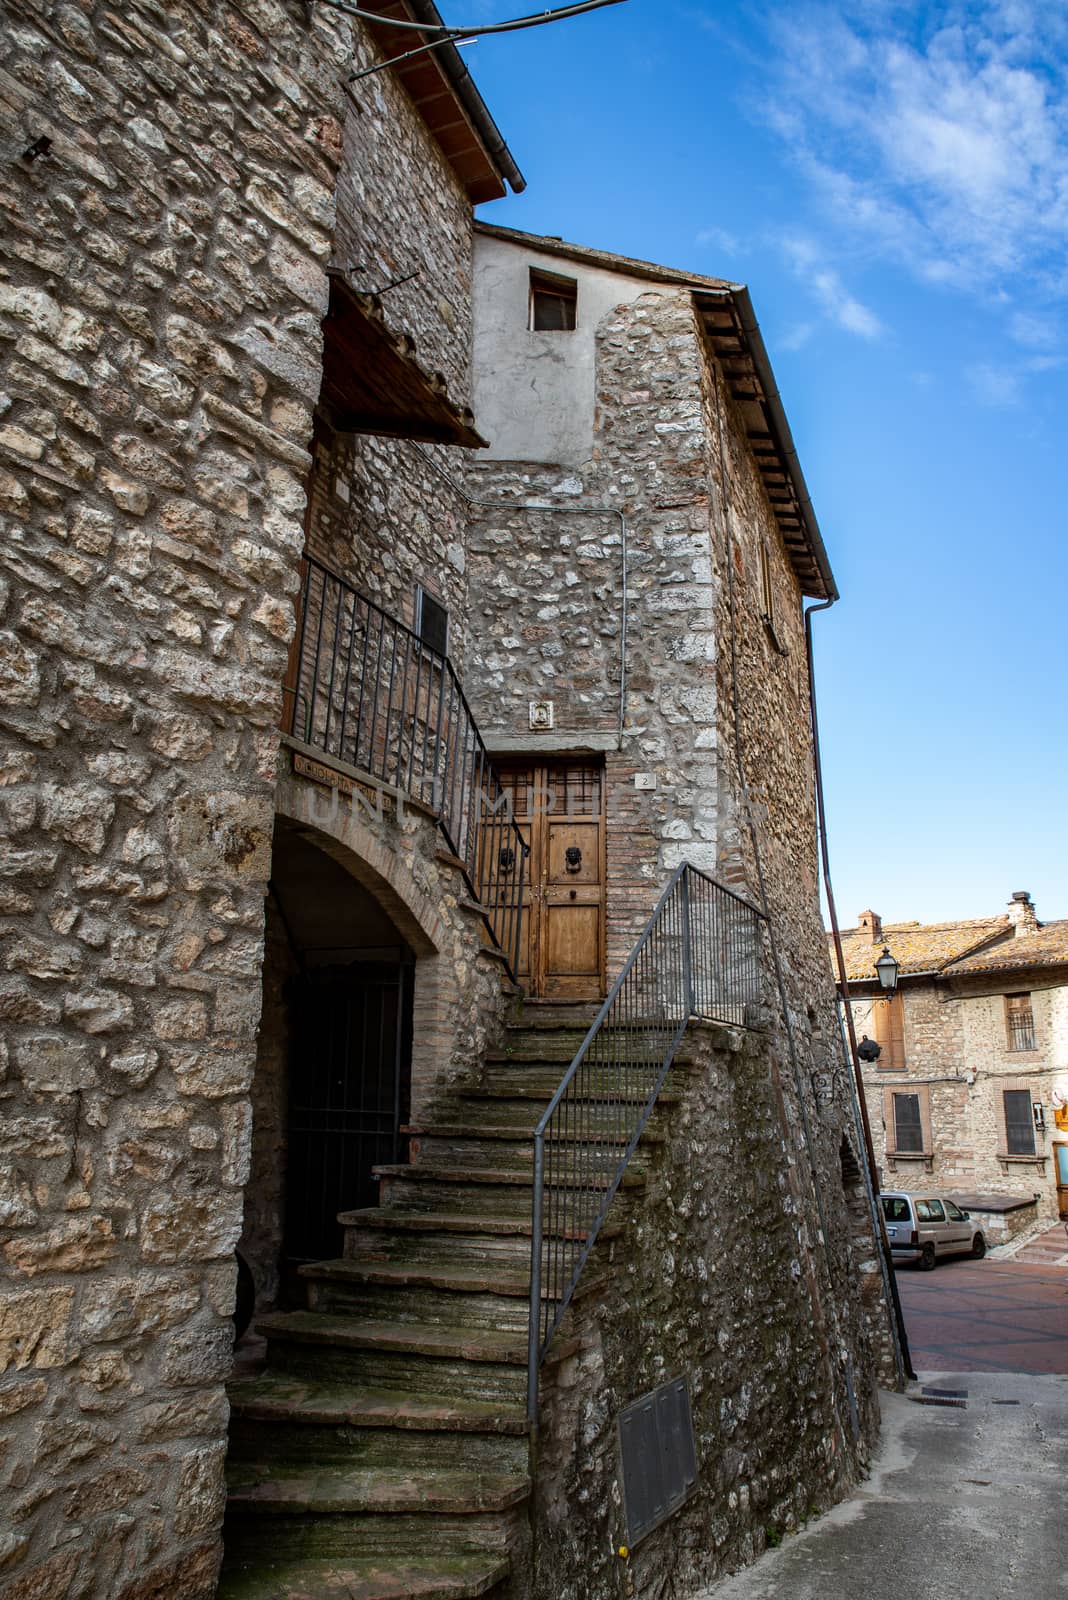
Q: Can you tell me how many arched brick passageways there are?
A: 1